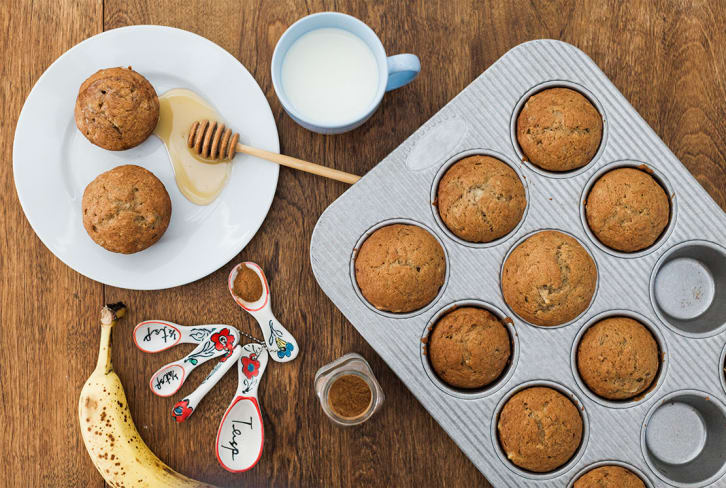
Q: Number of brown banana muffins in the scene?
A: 11